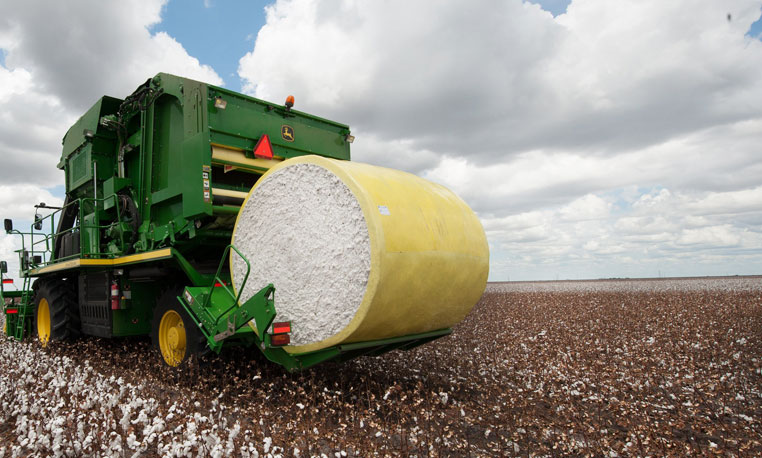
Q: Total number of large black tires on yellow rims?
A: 2